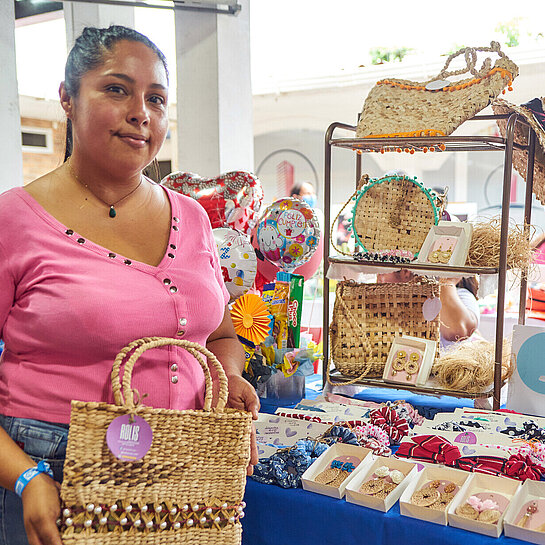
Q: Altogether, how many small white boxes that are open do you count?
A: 7